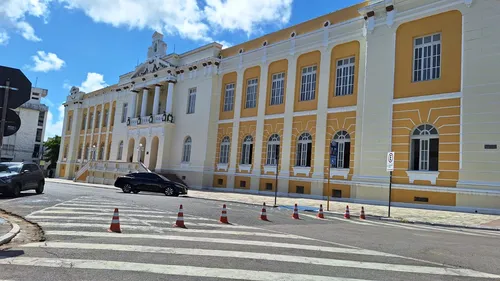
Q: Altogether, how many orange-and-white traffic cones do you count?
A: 8